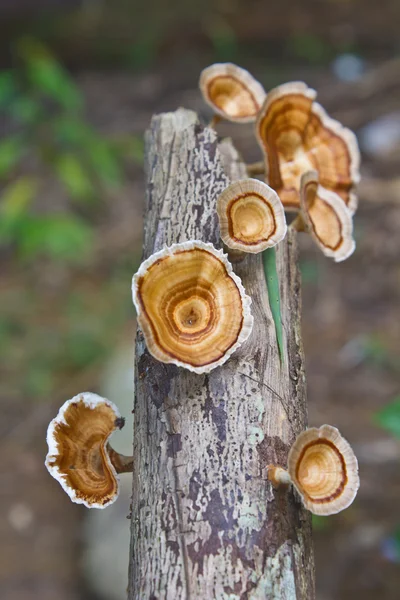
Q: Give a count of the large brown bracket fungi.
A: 7